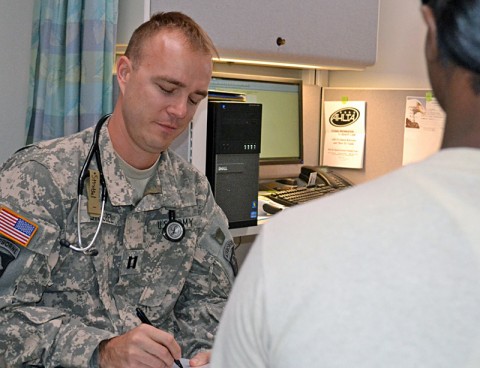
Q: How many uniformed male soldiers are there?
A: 1